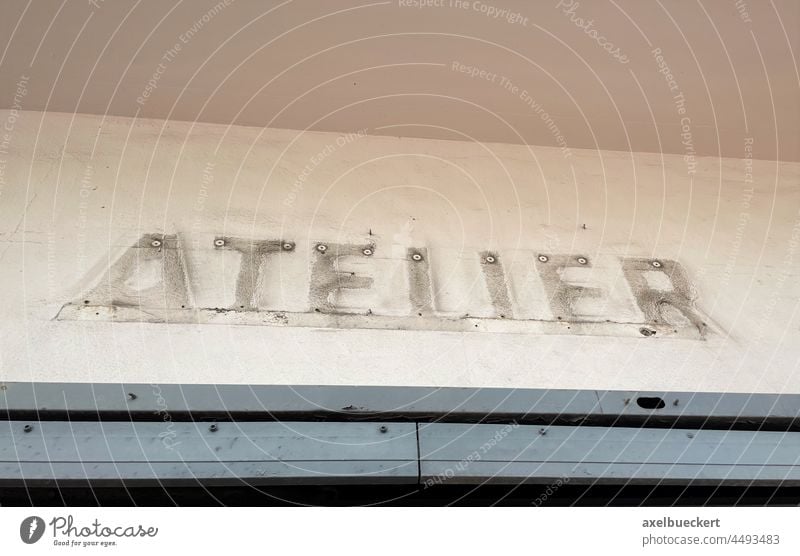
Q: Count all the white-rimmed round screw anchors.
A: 10